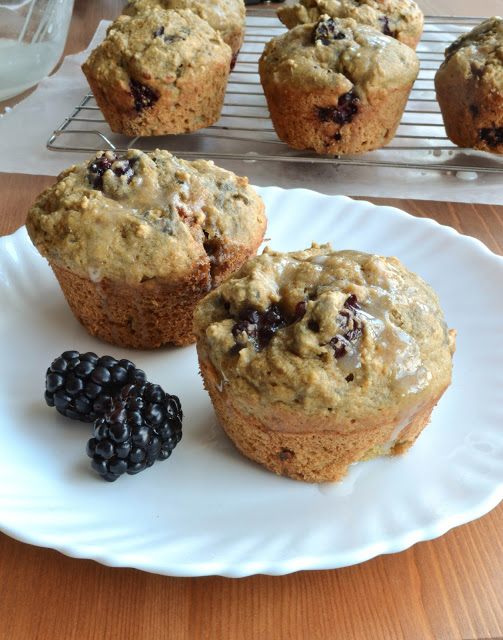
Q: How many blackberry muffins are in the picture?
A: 7